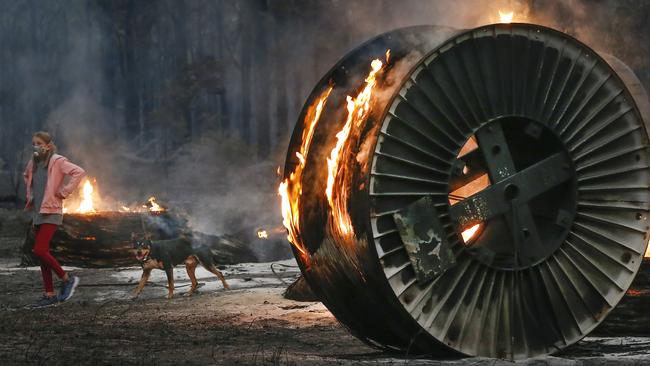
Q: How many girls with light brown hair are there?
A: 1